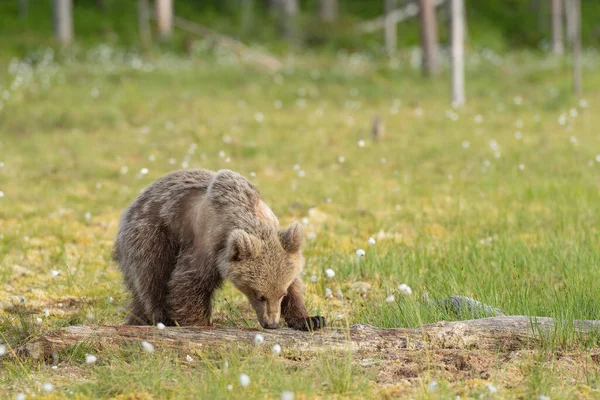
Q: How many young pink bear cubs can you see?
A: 0